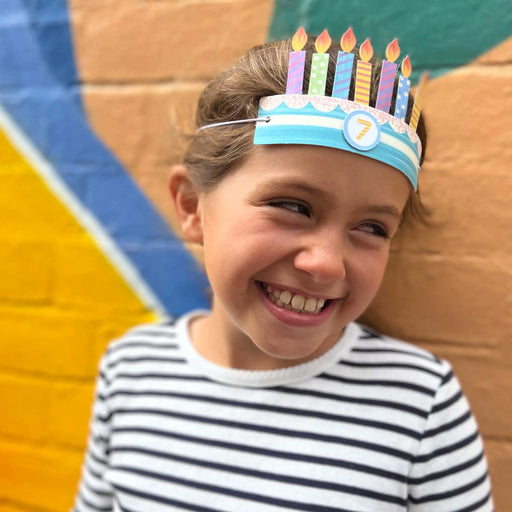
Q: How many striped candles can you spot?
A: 5